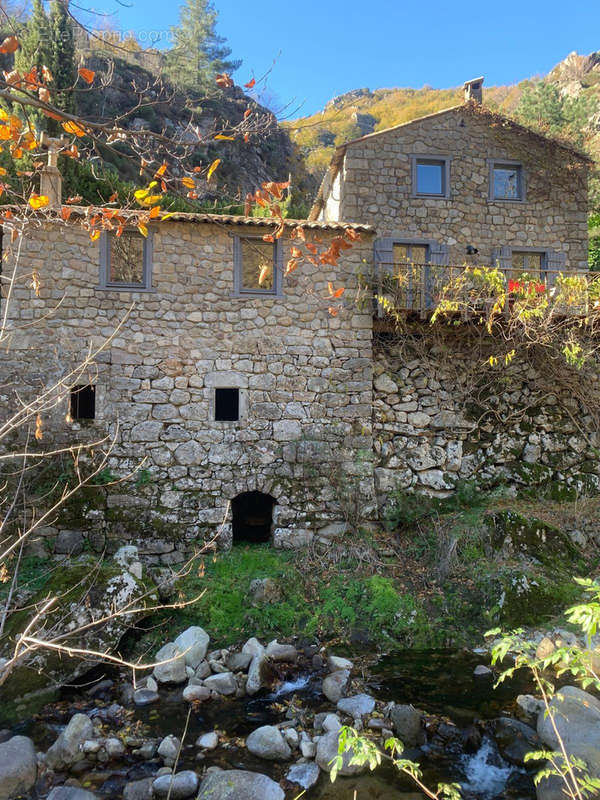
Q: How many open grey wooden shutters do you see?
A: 4